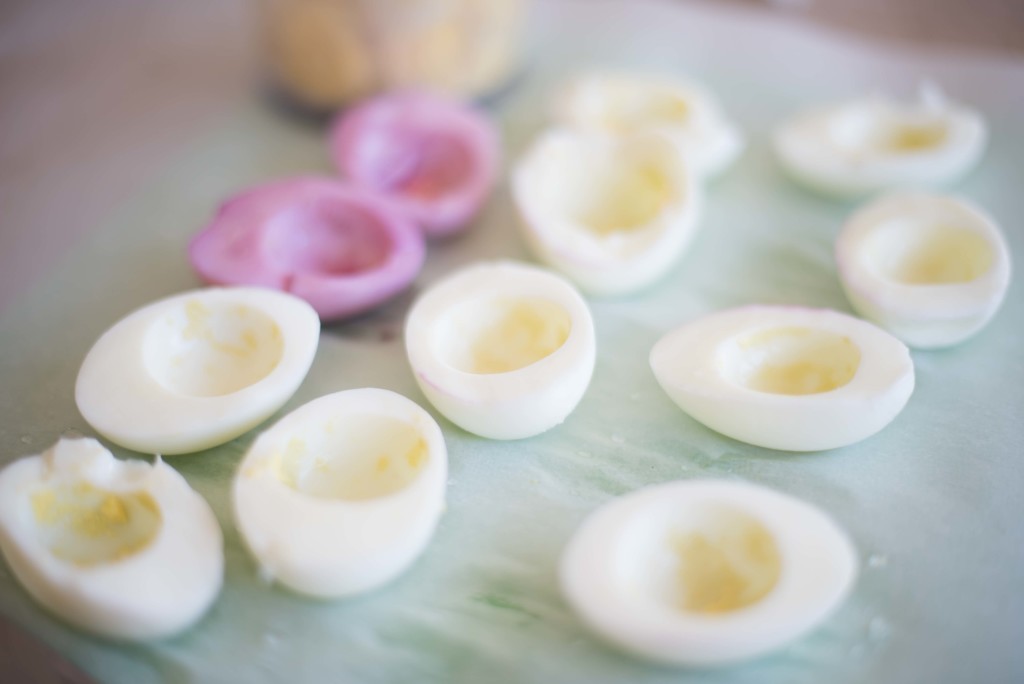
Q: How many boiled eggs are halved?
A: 12